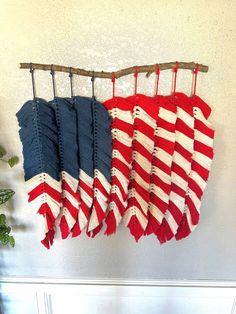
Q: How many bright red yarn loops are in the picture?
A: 5